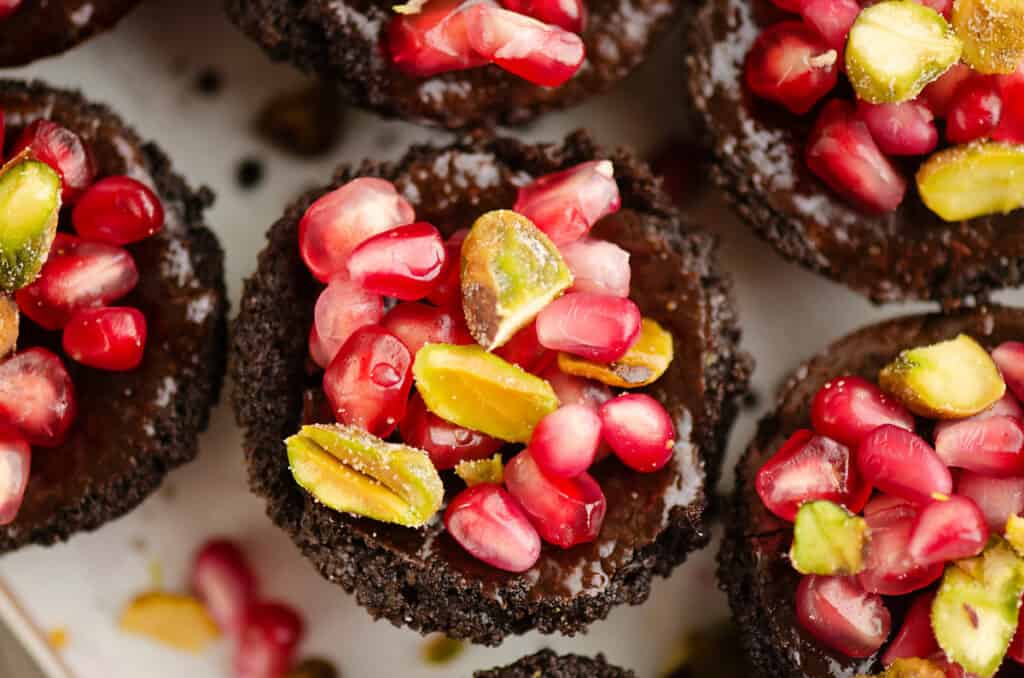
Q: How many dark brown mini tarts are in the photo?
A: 7